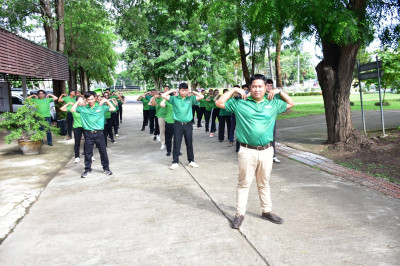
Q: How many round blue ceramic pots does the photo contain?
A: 0